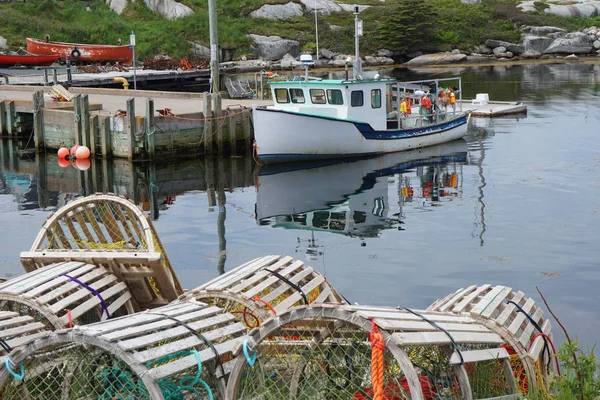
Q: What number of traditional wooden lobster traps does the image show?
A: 7